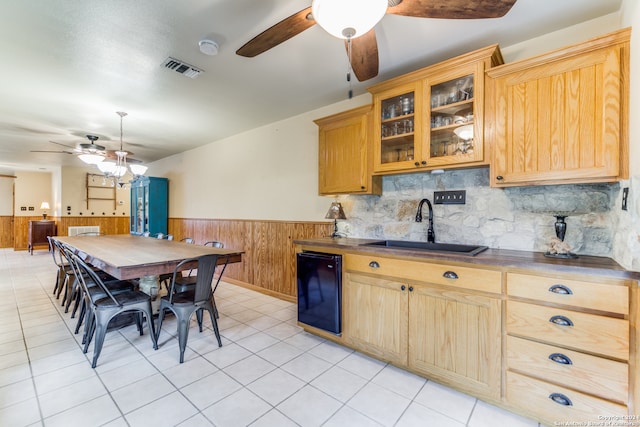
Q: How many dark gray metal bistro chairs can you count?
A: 12